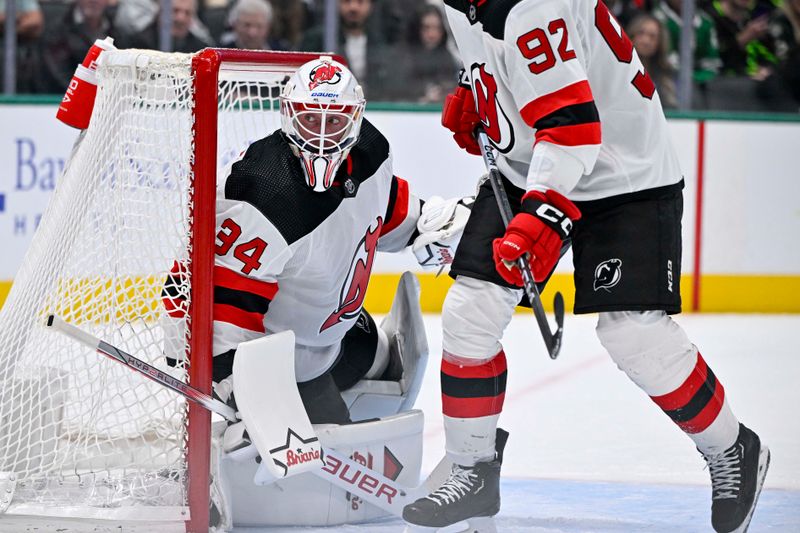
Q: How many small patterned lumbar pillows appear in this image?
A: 0